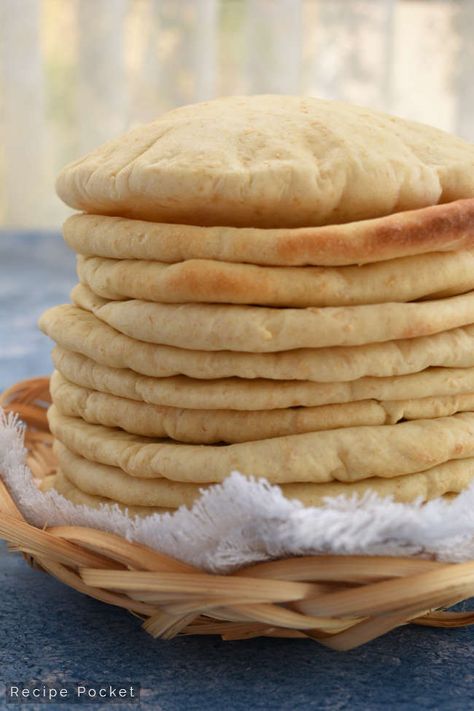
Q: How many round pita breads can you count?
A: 10